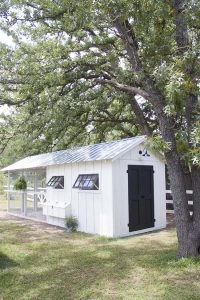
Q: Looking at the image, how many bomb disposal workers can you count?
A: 0